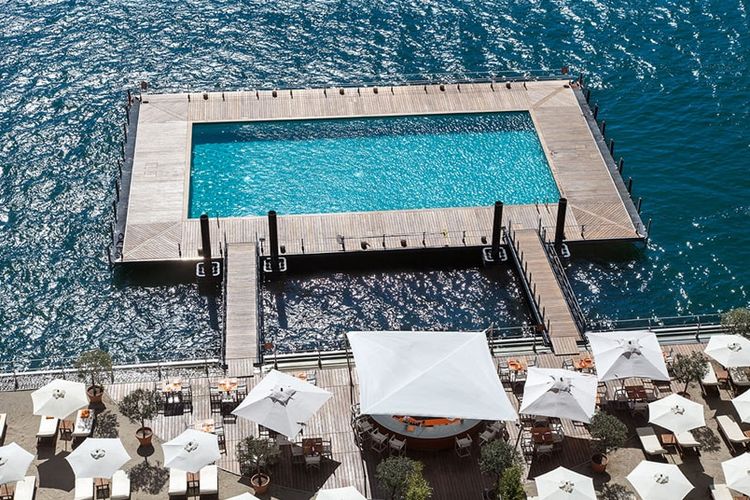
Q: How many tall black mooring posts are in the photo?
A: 4